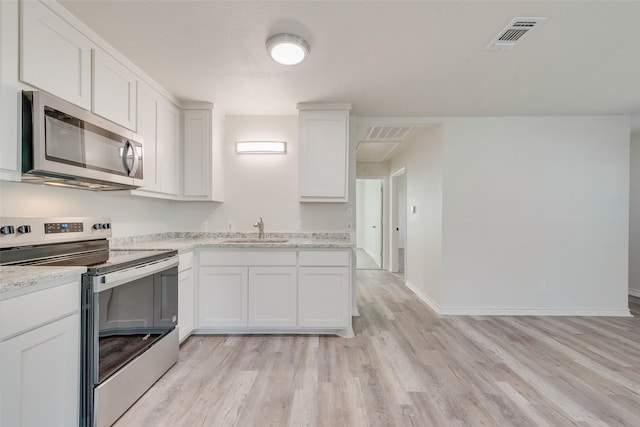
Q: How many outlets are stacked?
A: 2